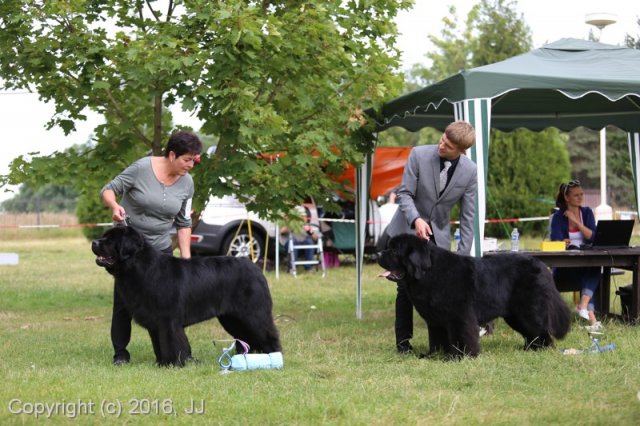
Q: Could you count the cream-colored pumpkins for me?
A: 0